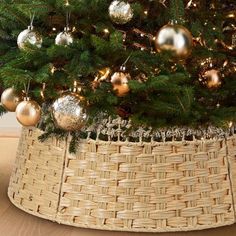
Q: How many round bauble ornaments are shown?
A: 9